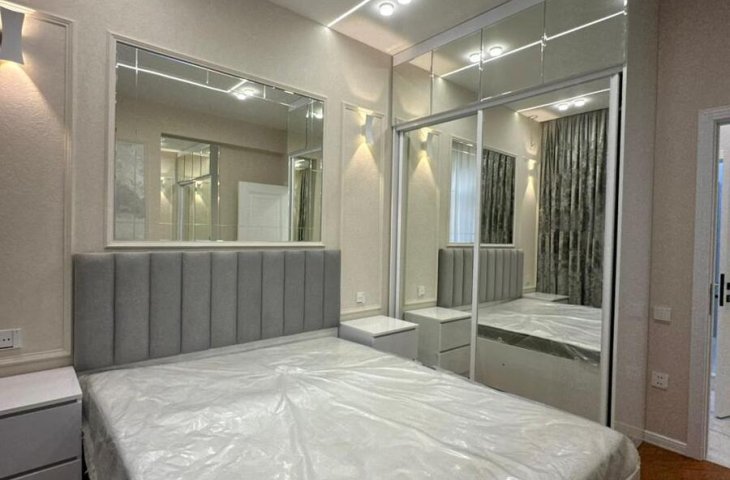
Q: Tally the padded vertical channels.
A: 10